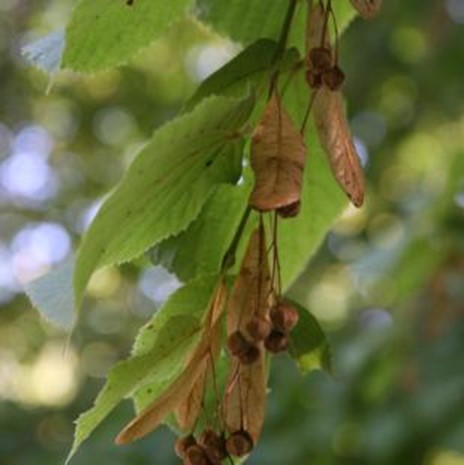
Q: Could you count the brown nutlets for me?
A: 14